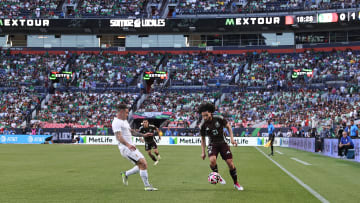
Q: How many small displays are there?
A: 3